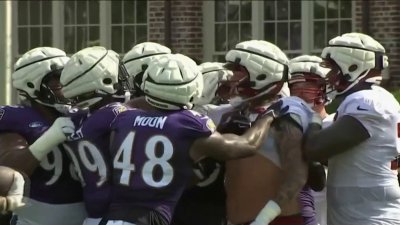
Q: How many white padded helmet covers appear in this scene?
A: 8